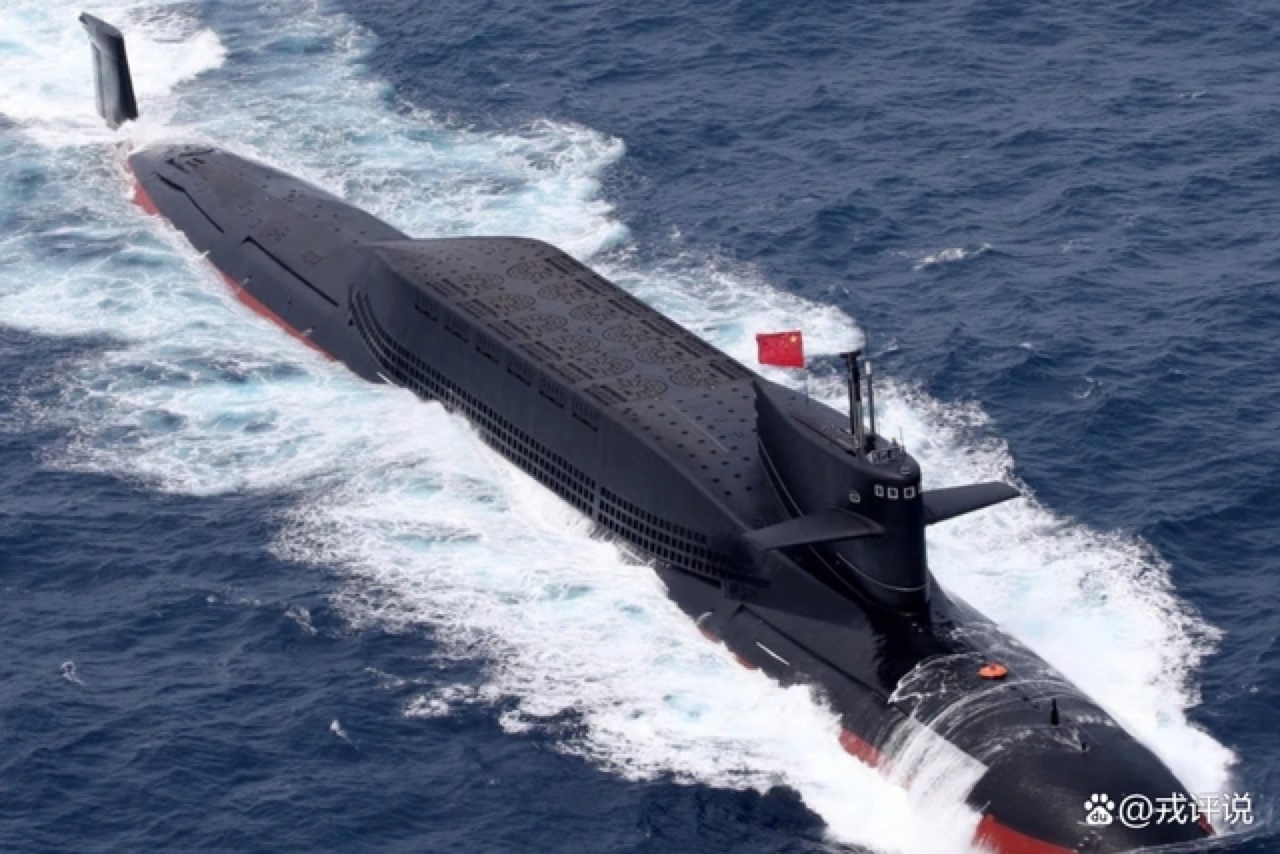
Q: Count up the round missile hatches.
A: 12